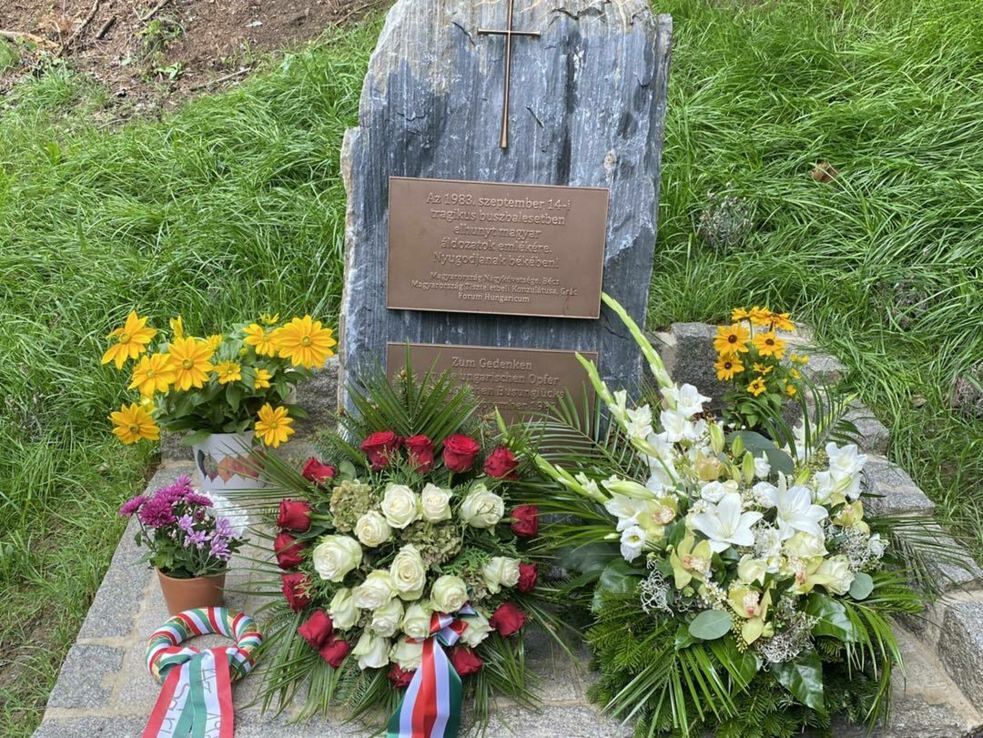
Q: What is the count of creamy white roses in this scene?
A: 15